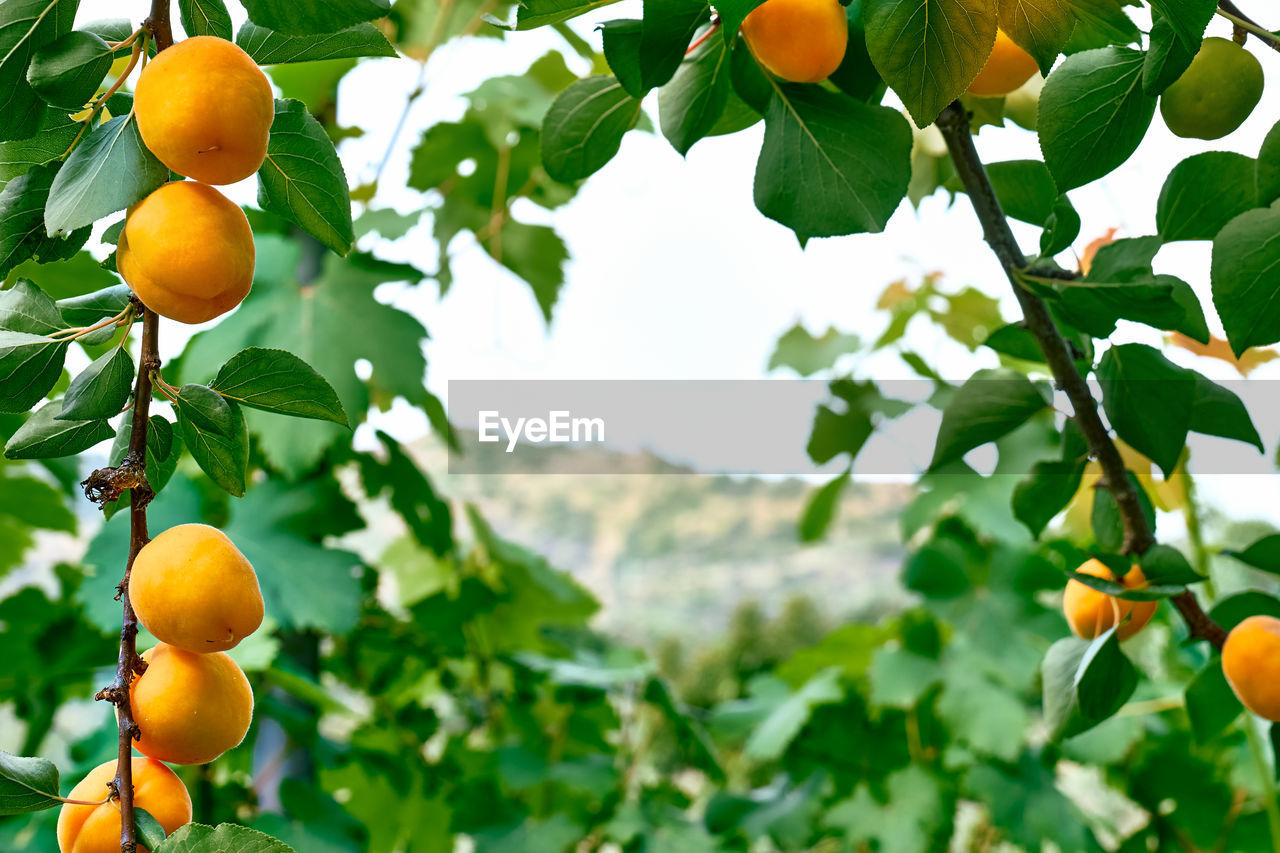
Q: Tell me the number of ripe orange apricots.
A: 9